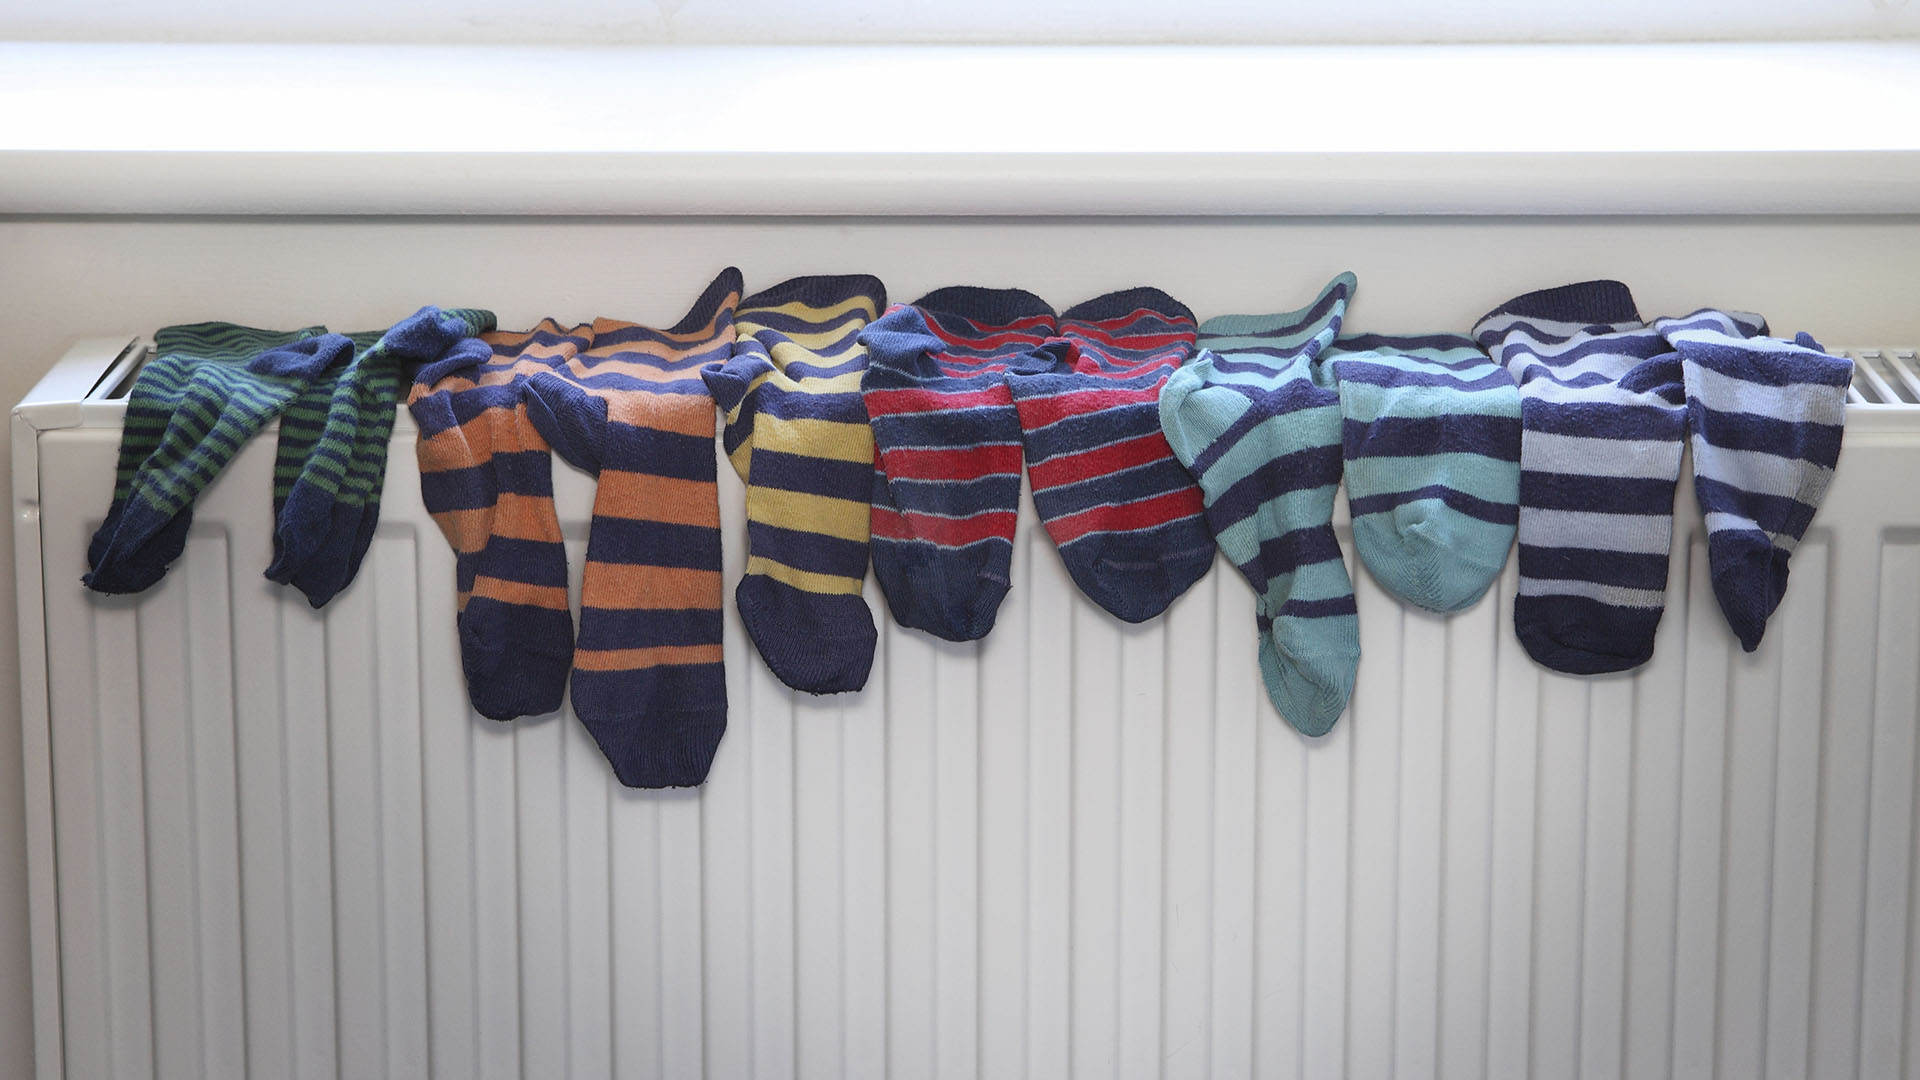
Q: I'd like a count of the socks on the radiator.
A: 11